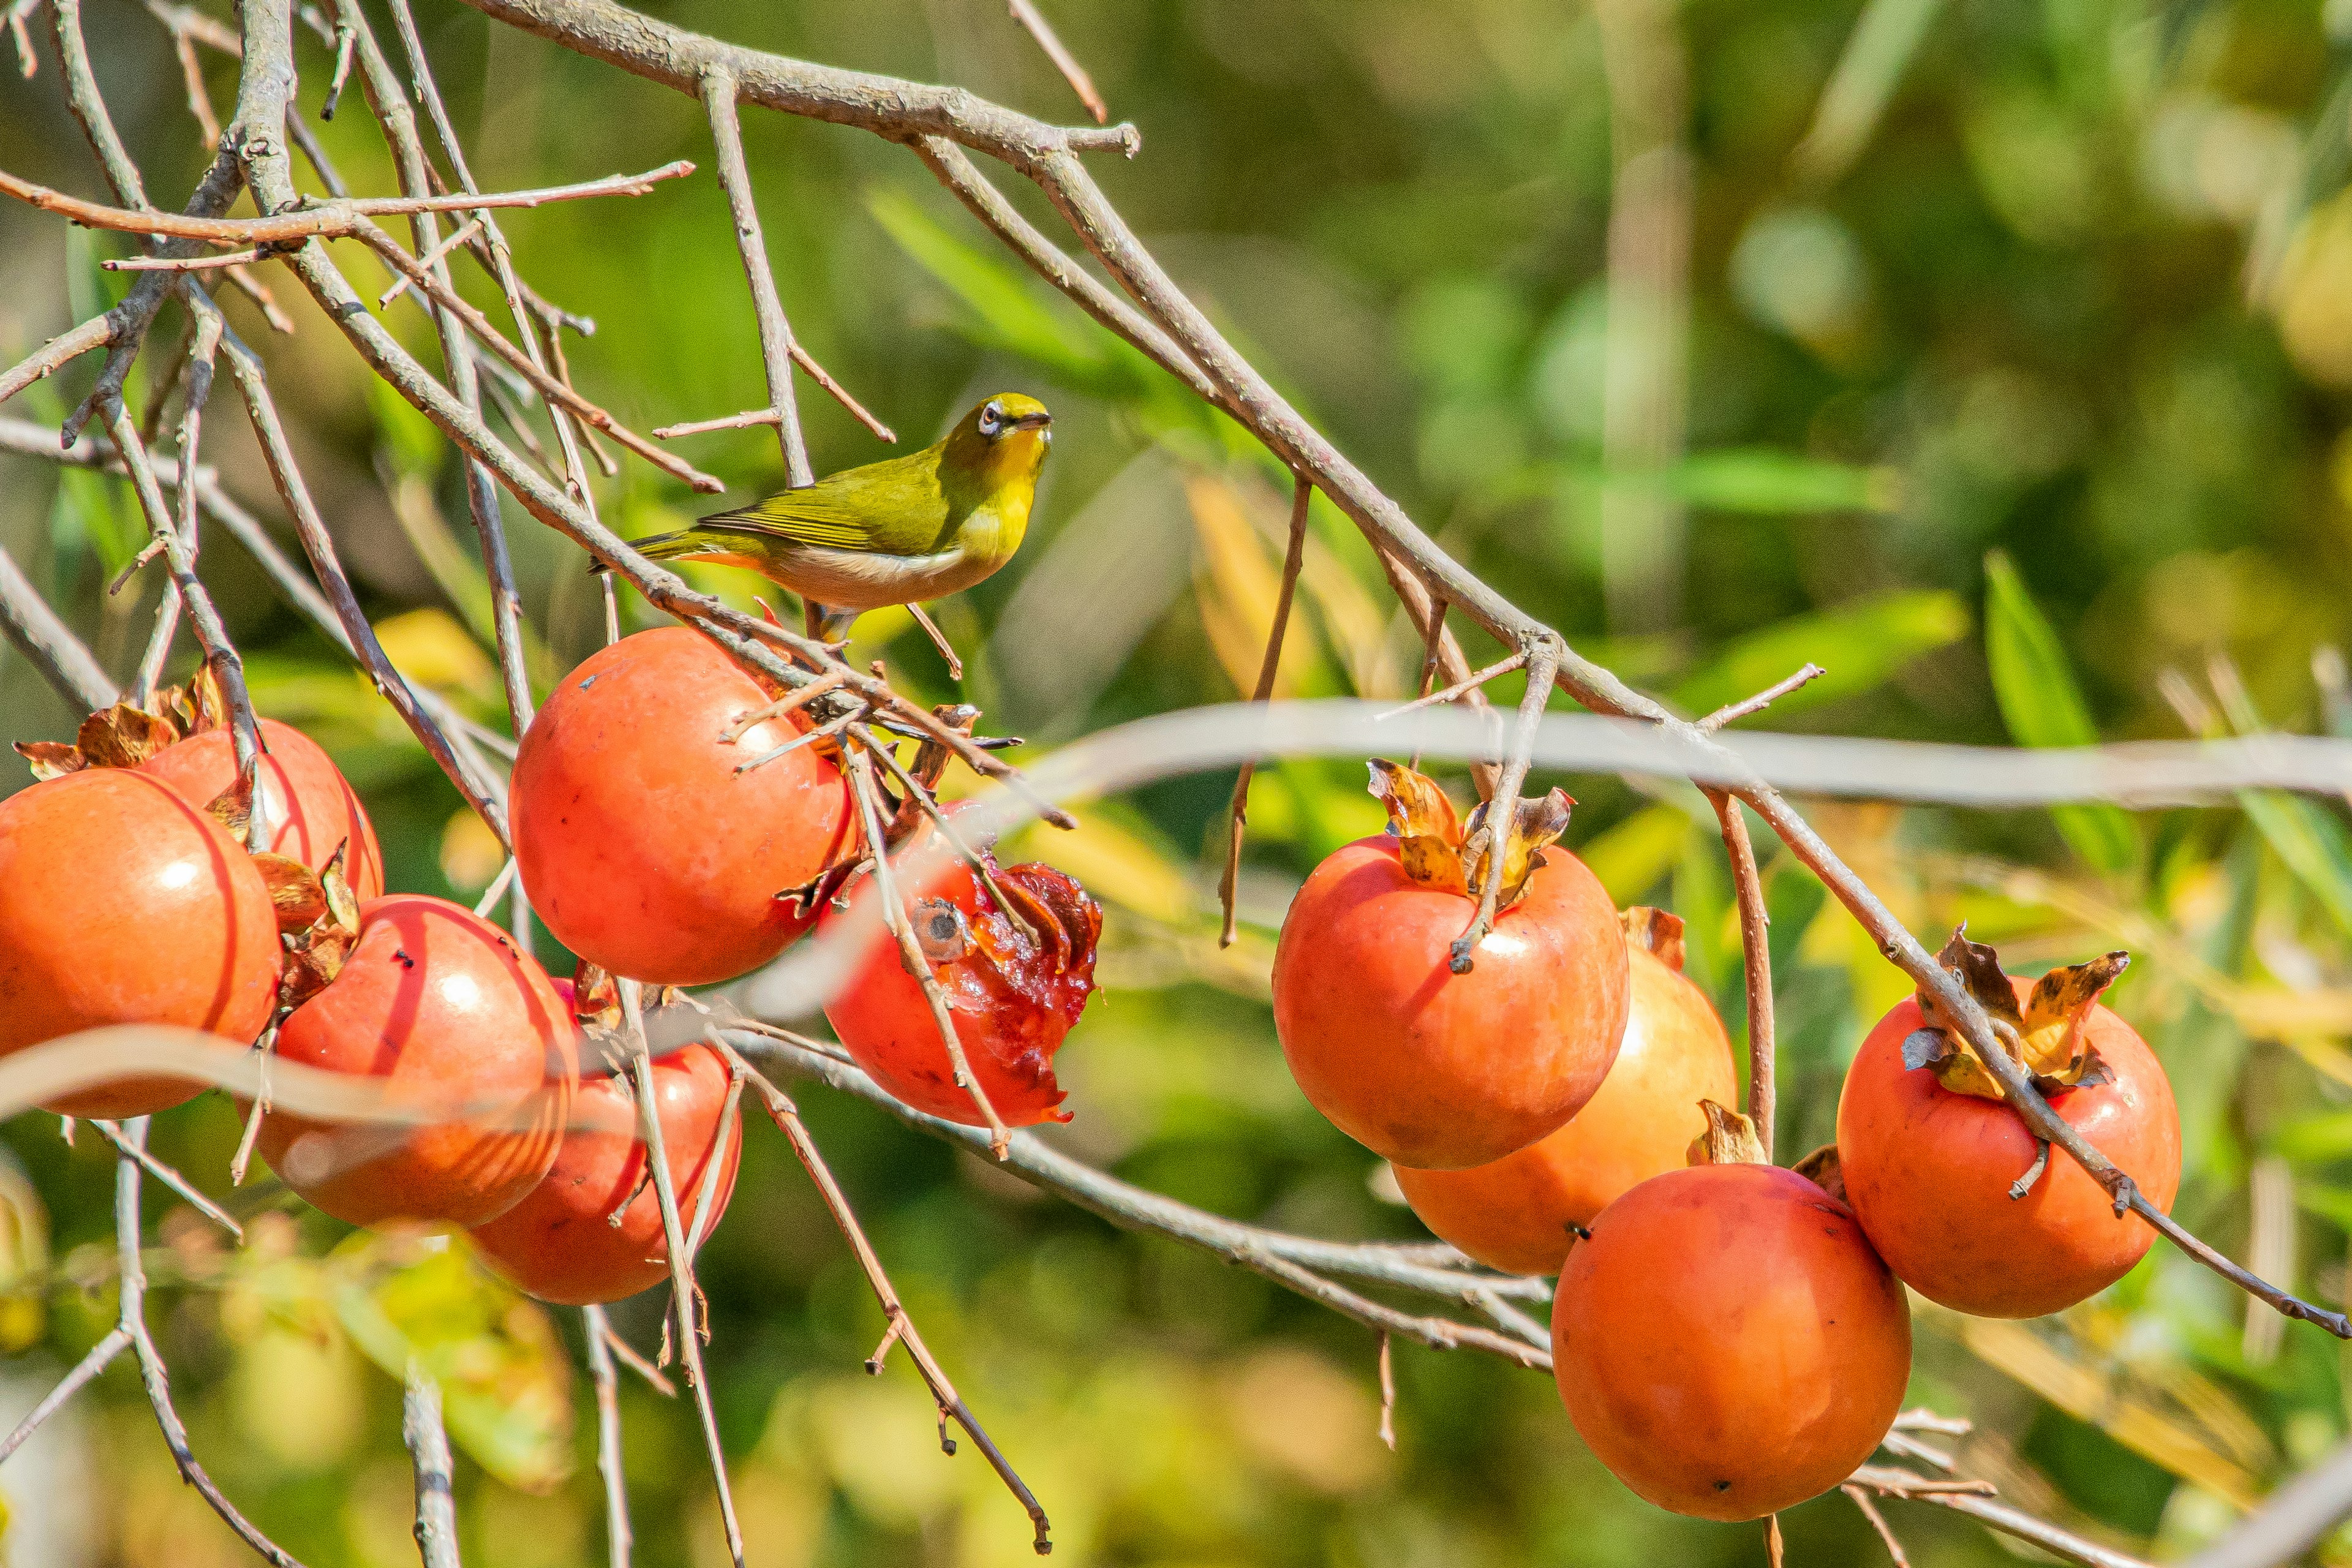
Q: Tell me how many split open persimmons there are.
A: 1